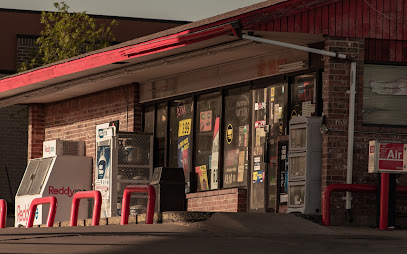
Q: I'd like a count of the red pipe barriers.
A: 5